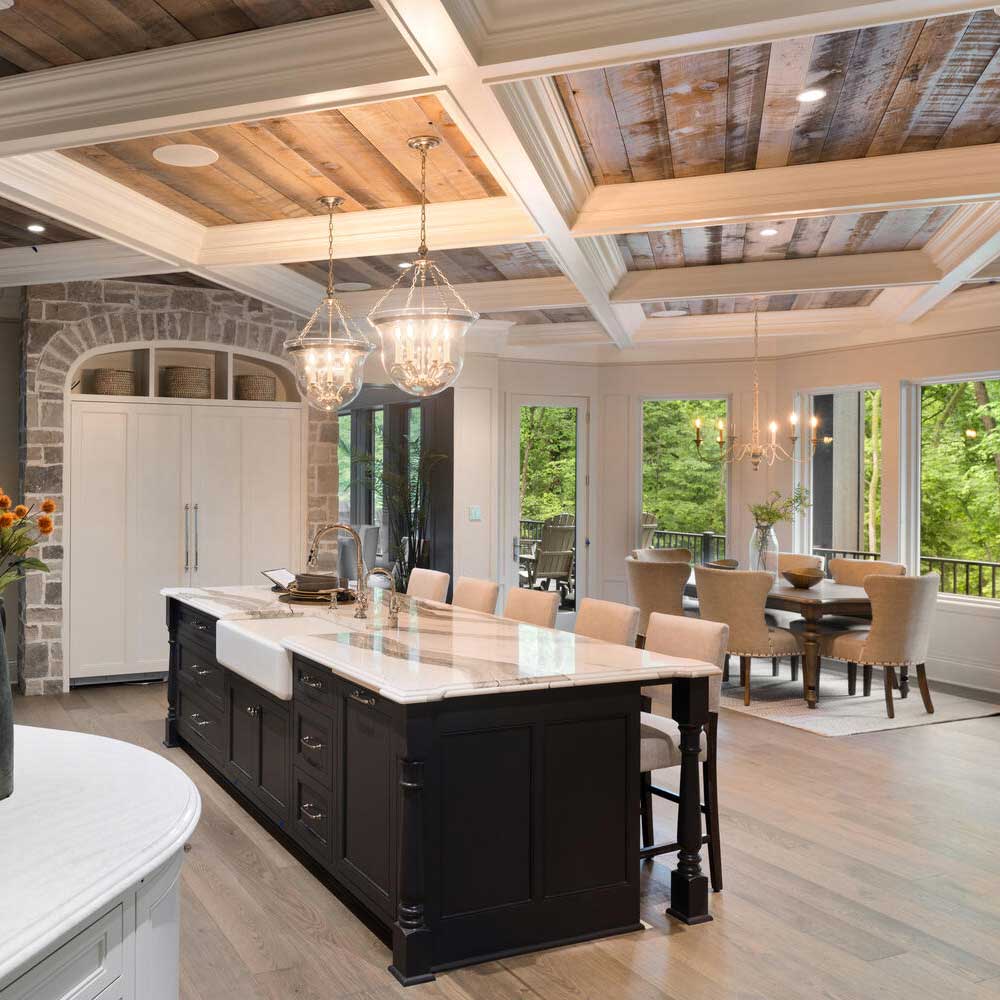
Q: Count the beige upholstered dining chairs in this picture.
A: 6